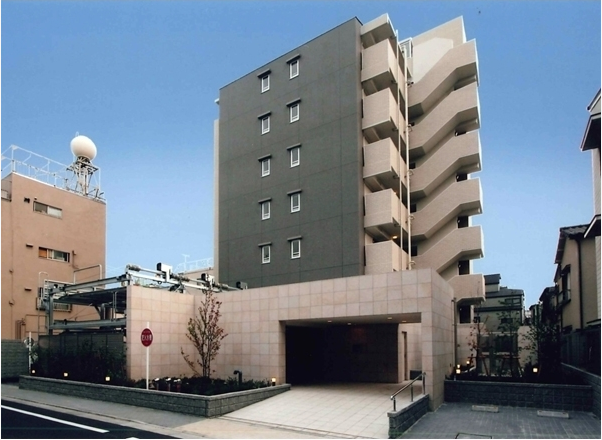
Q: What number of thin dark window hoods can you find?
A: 10